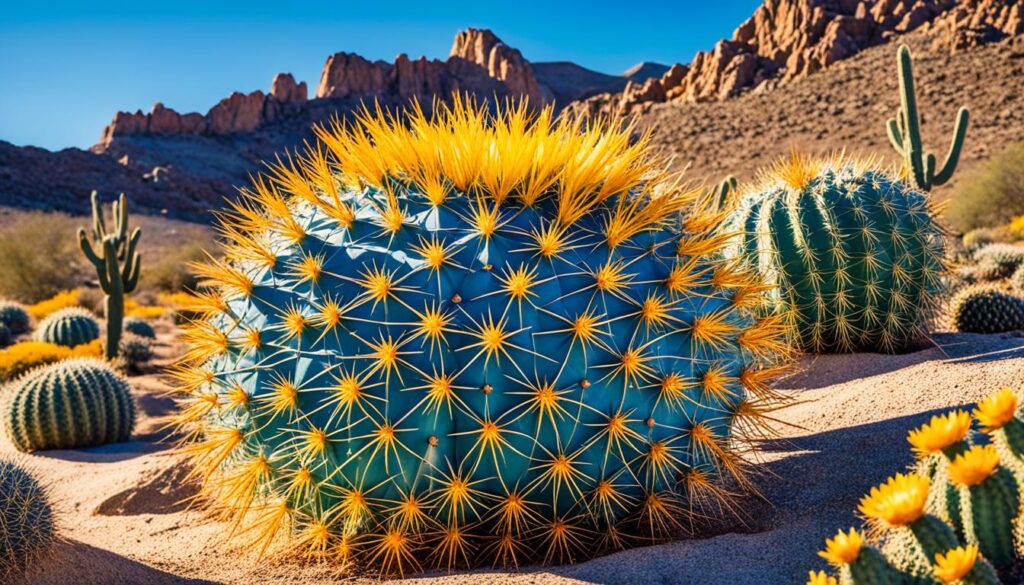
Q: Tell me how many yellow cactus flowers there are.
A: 7